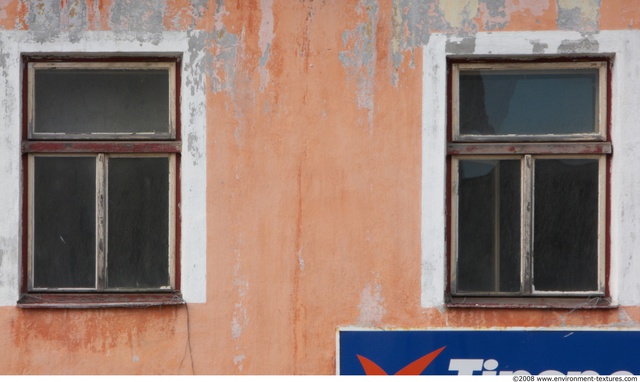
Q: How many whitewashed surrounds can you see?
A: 2